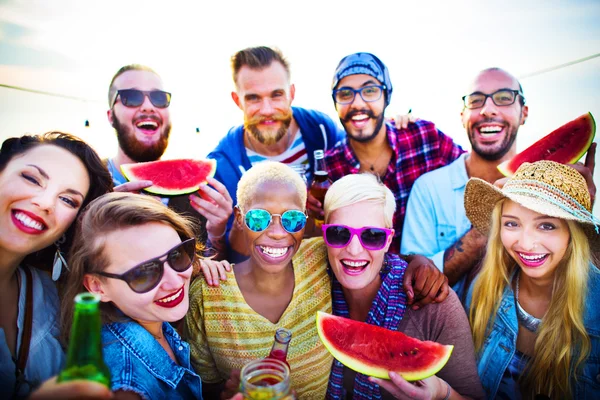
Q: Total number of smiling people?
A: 9